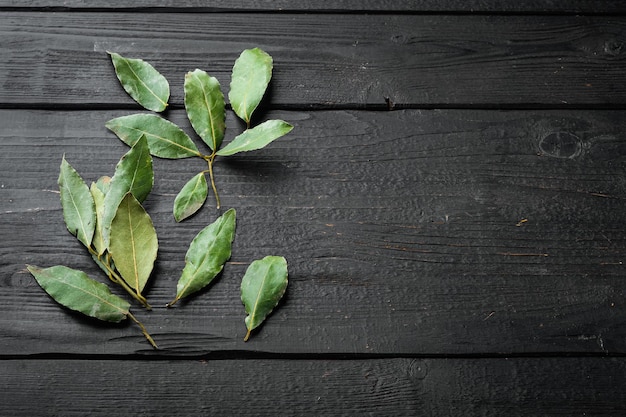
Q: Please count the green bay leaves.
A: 13